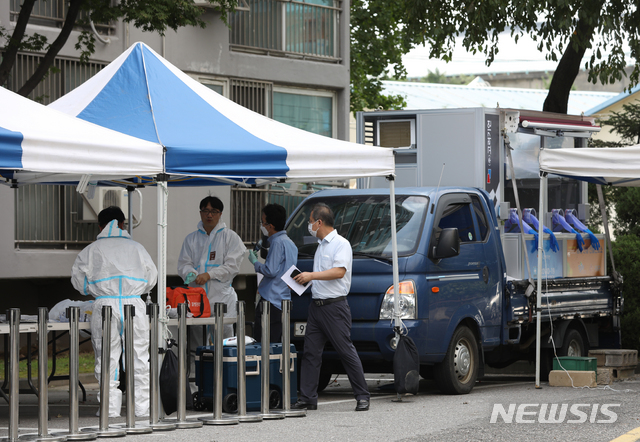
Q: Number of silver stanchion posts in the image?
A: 11